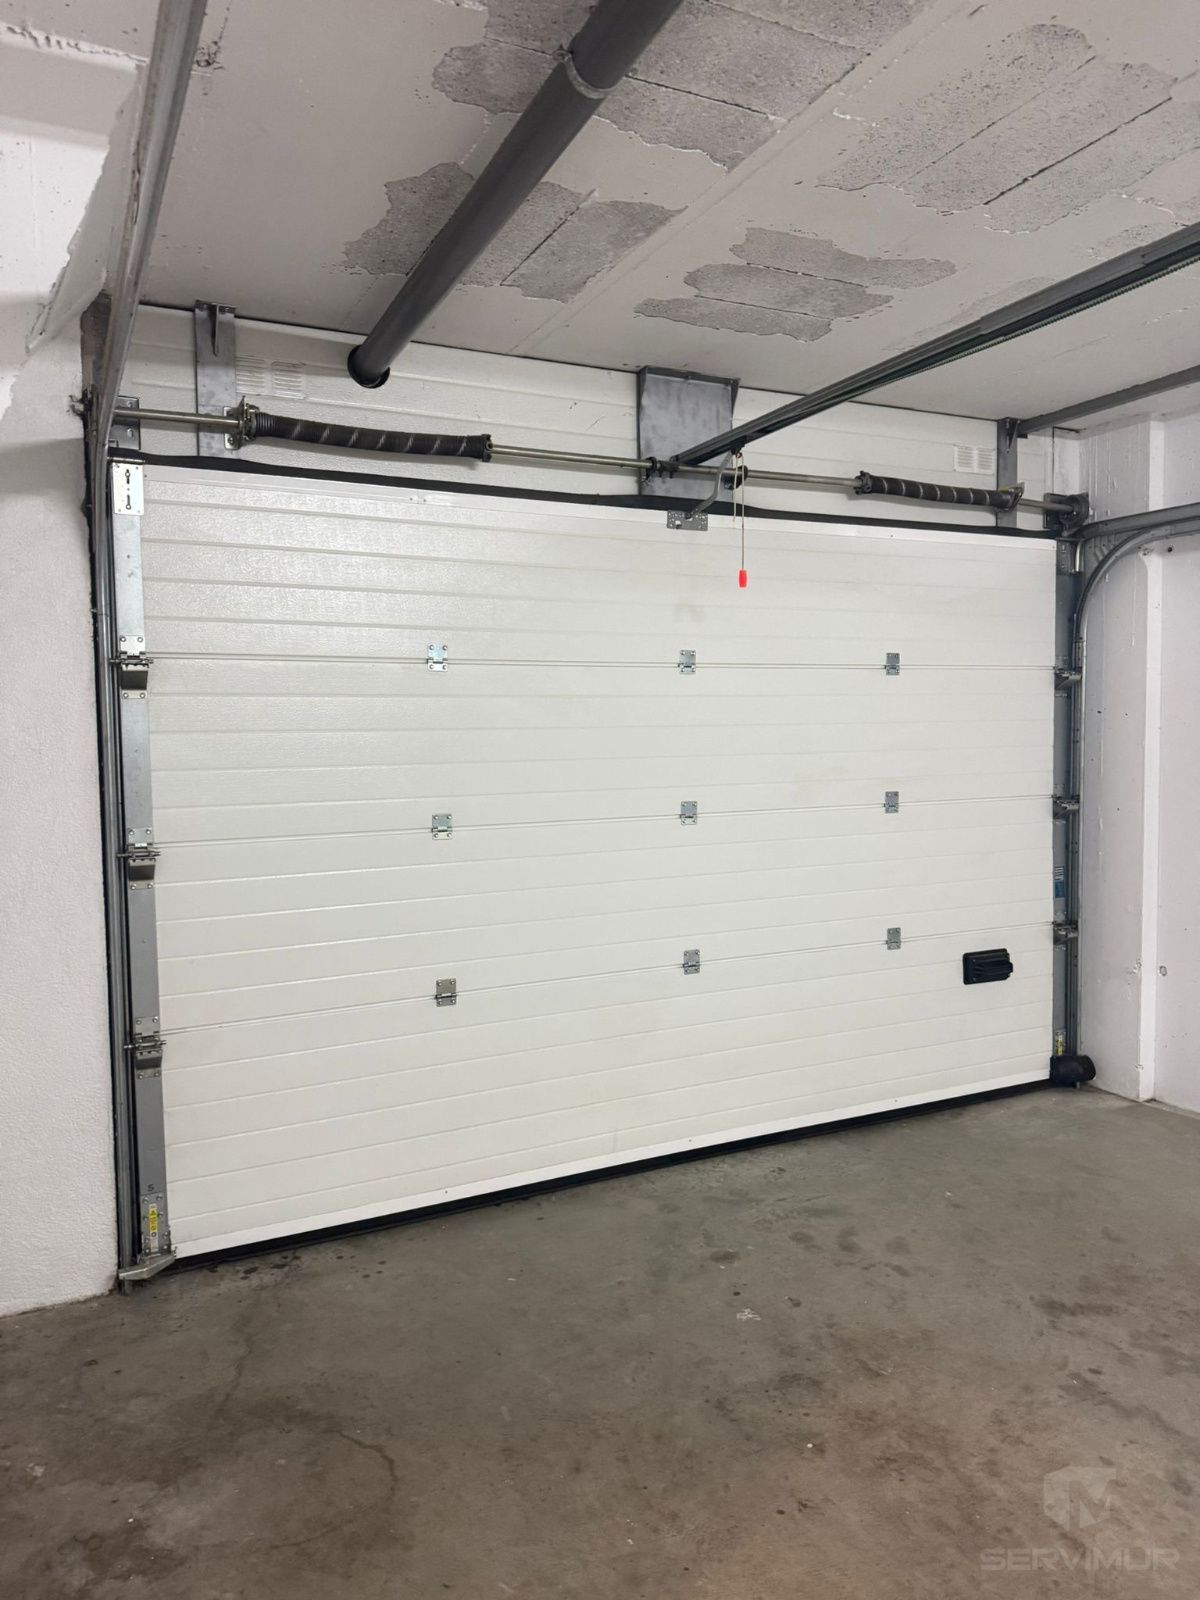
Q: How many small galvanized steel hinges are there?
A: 9